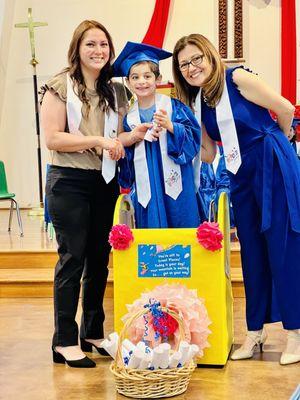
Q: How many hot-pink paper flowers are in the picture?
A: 2